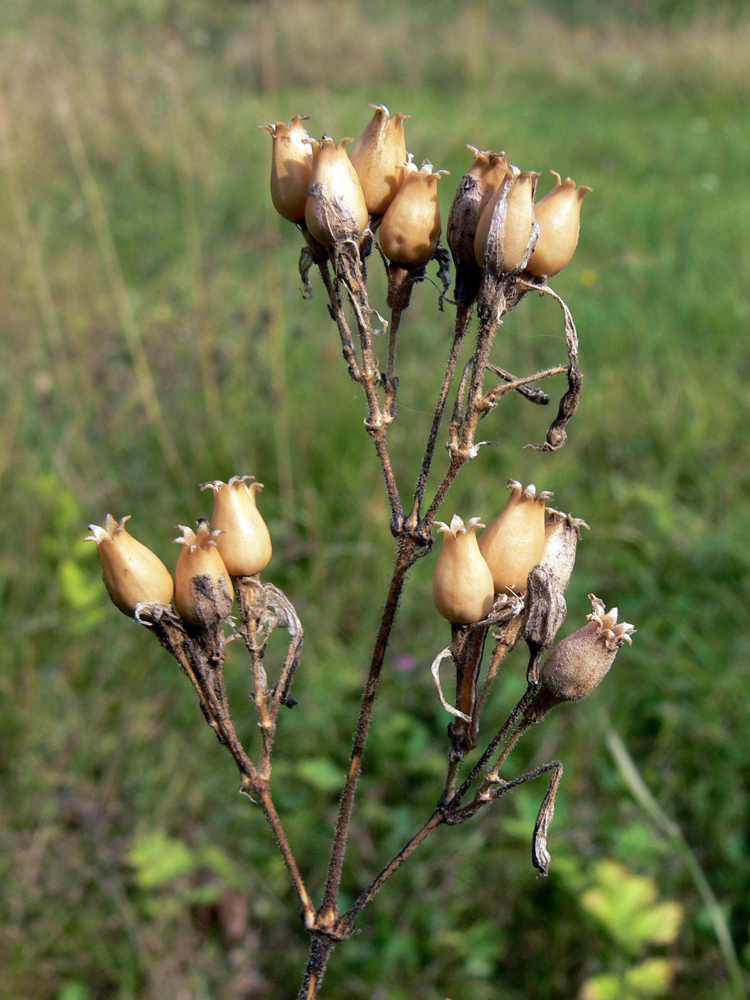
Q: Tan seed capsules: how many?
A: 14